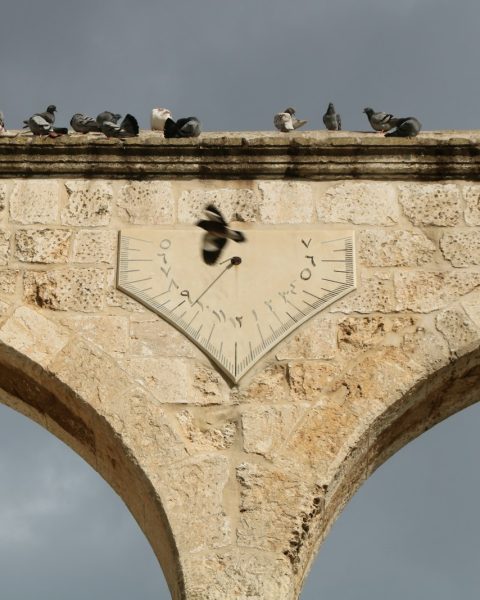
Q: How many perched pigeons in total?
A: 11